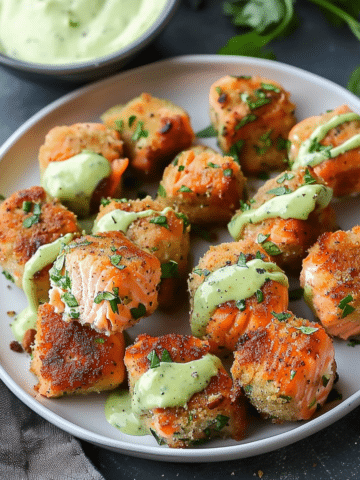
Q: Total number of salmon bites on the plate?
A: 14